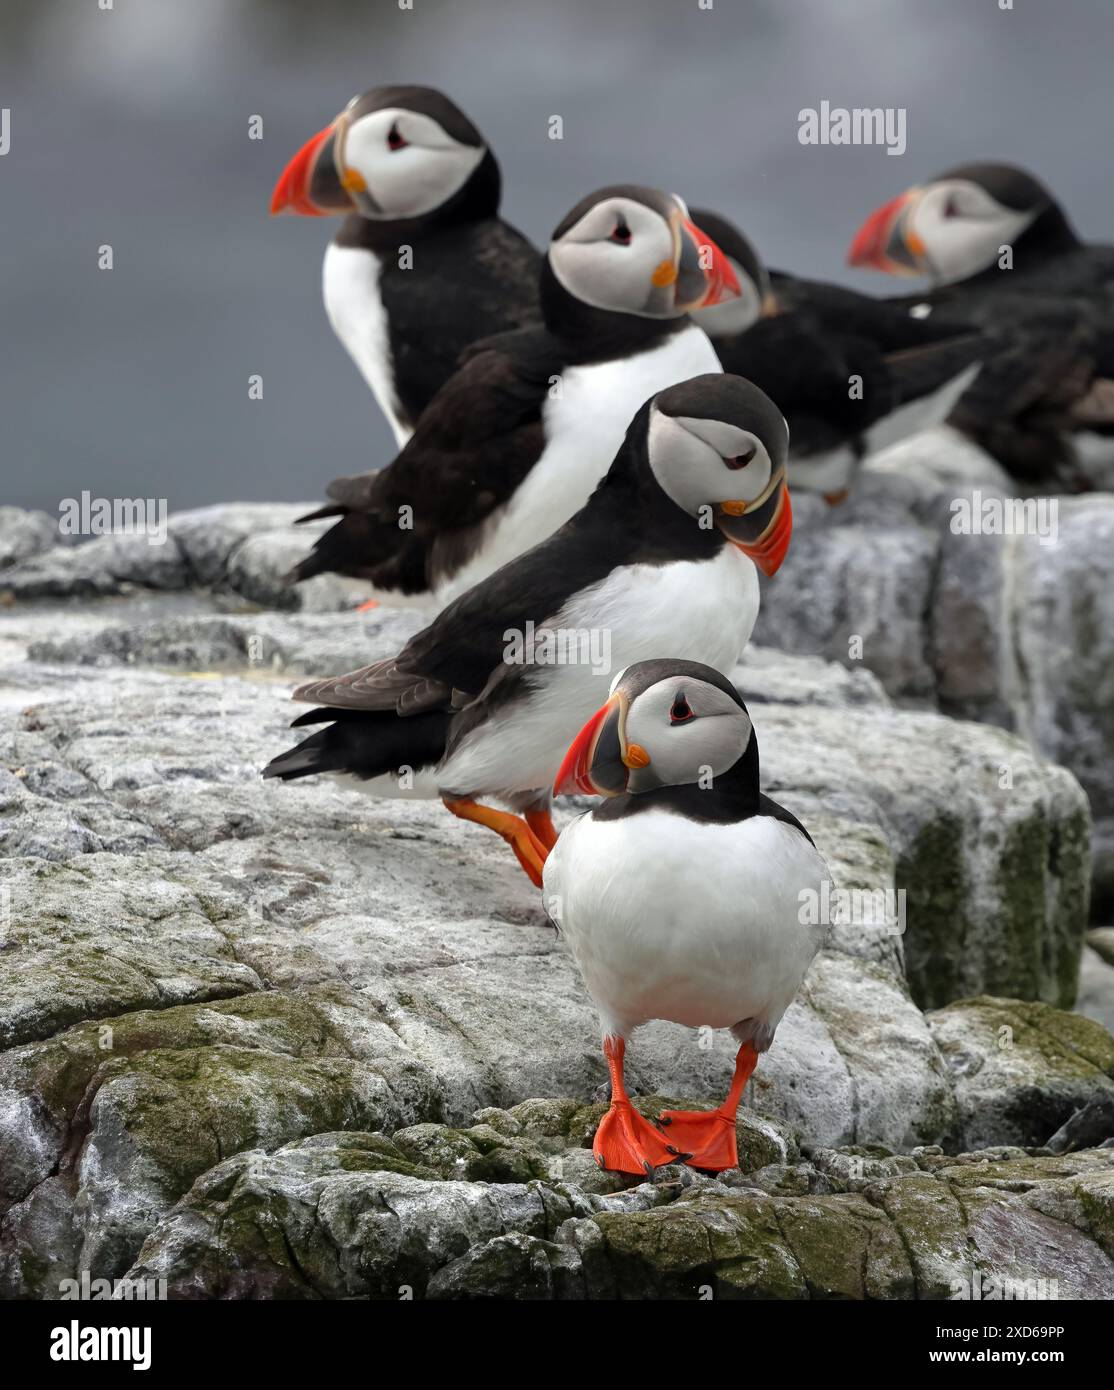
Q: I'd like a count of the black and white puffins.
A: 6